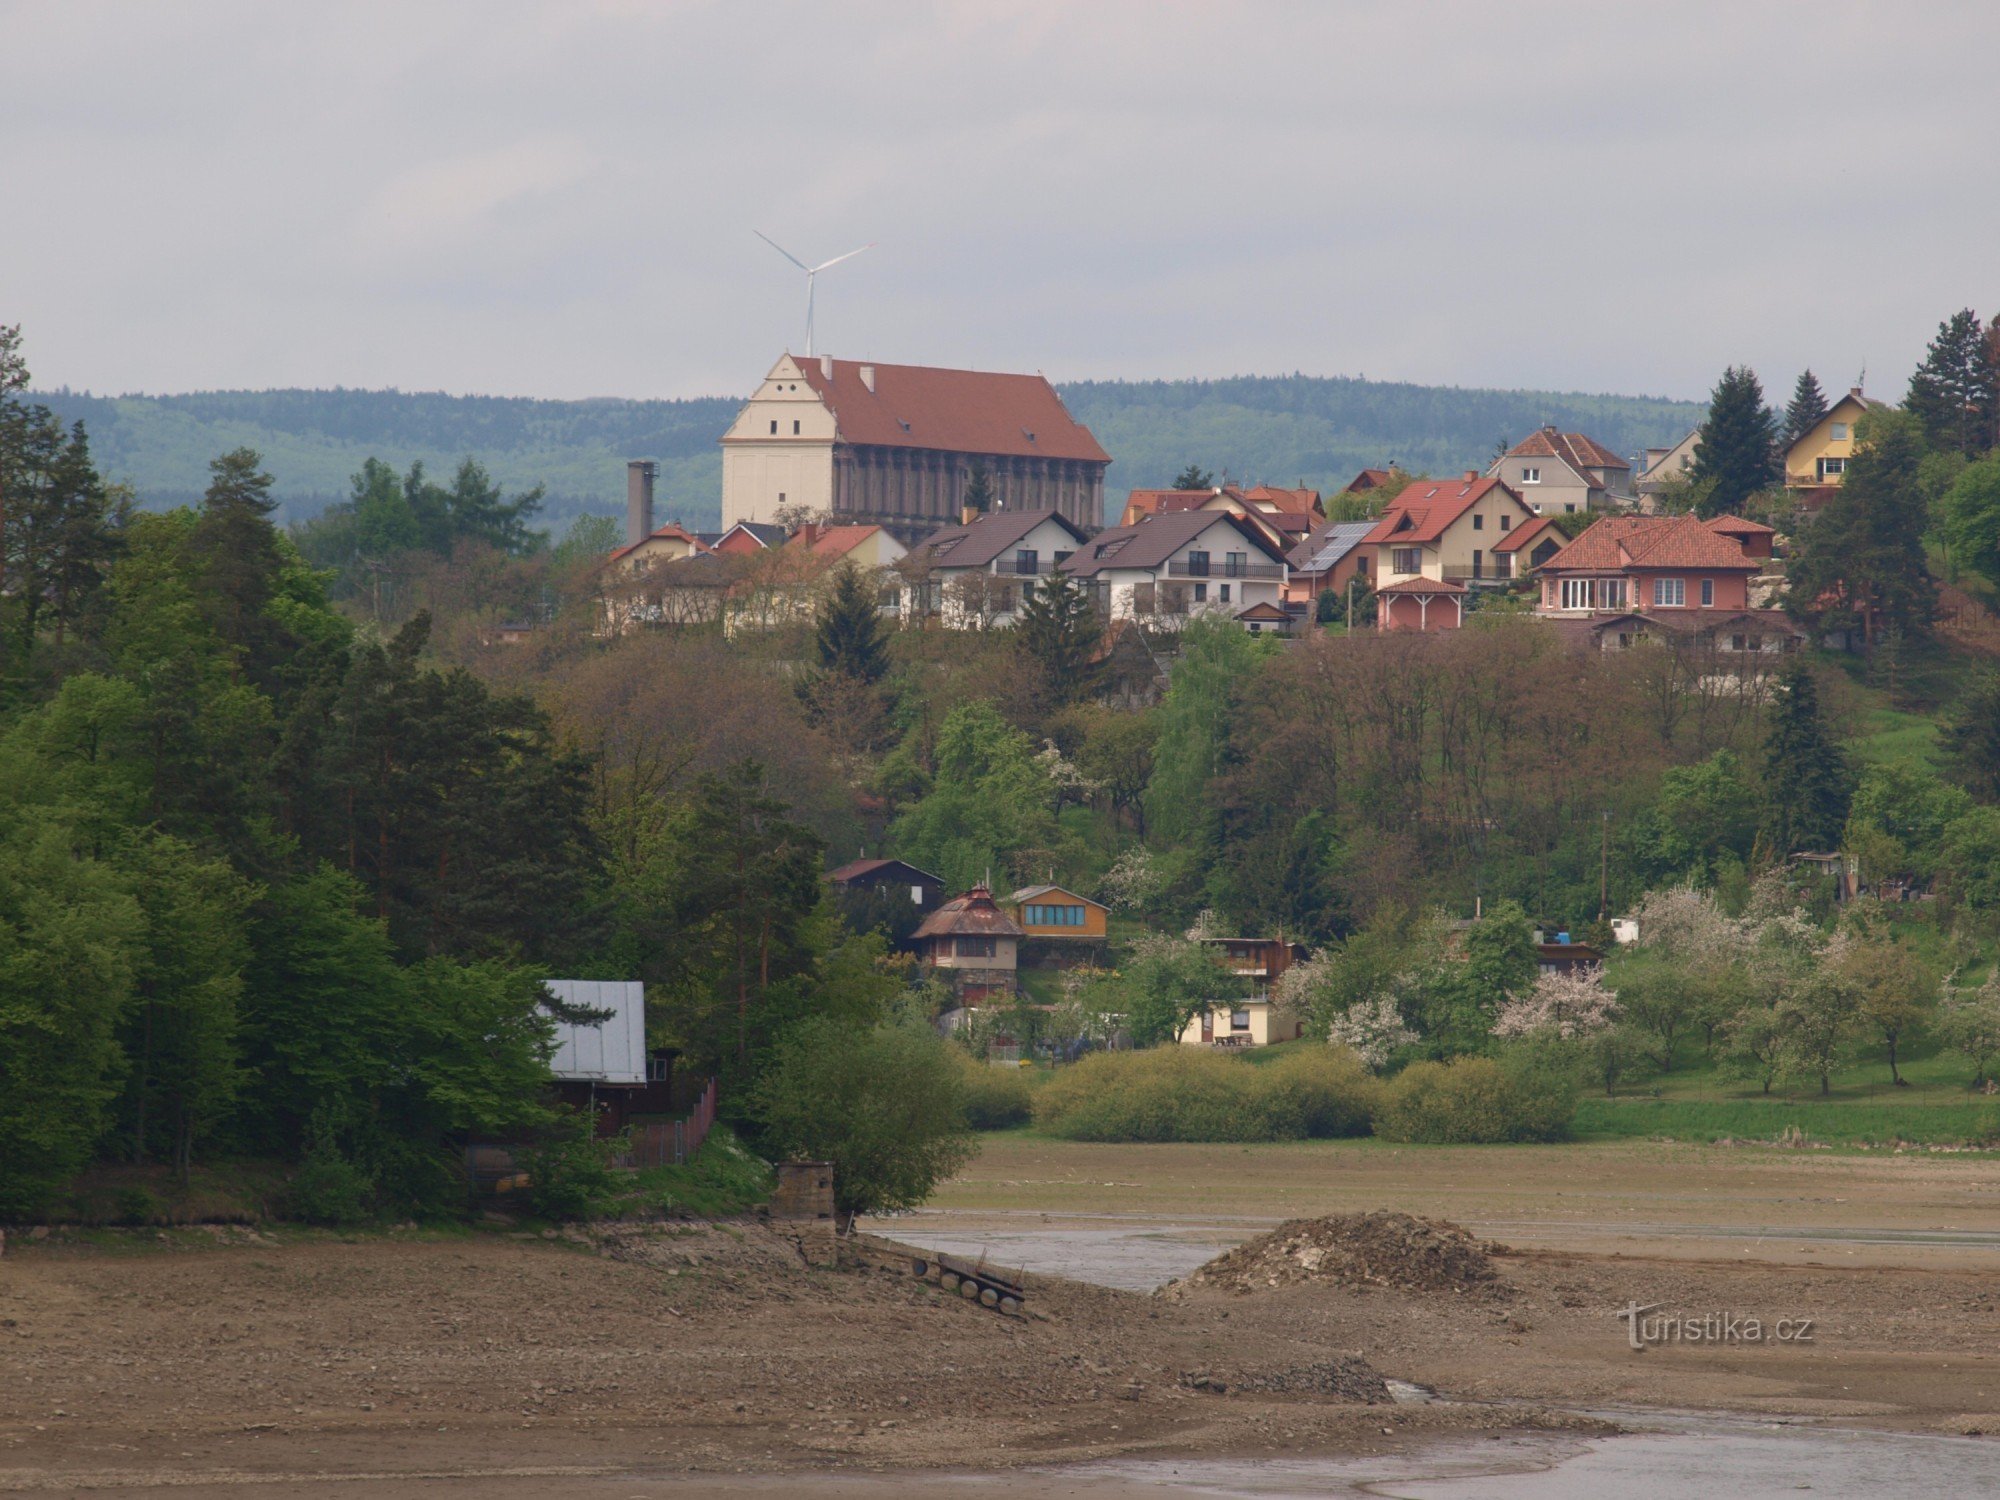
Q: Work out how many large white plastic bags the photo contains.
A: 0